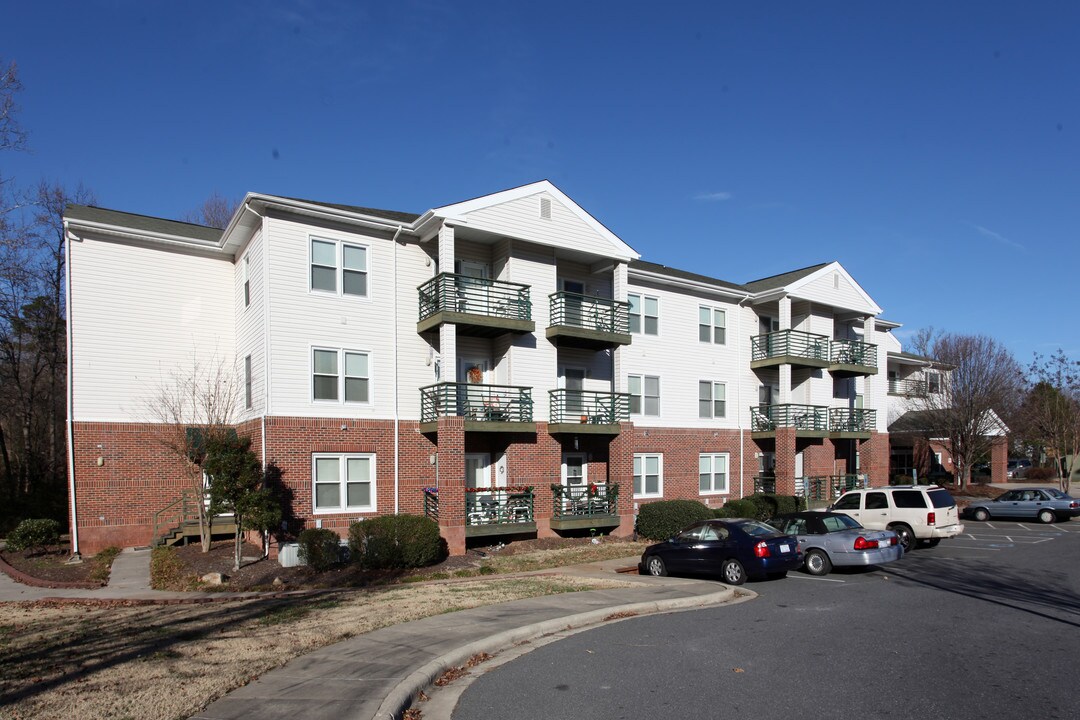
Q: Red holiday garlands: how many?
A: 1